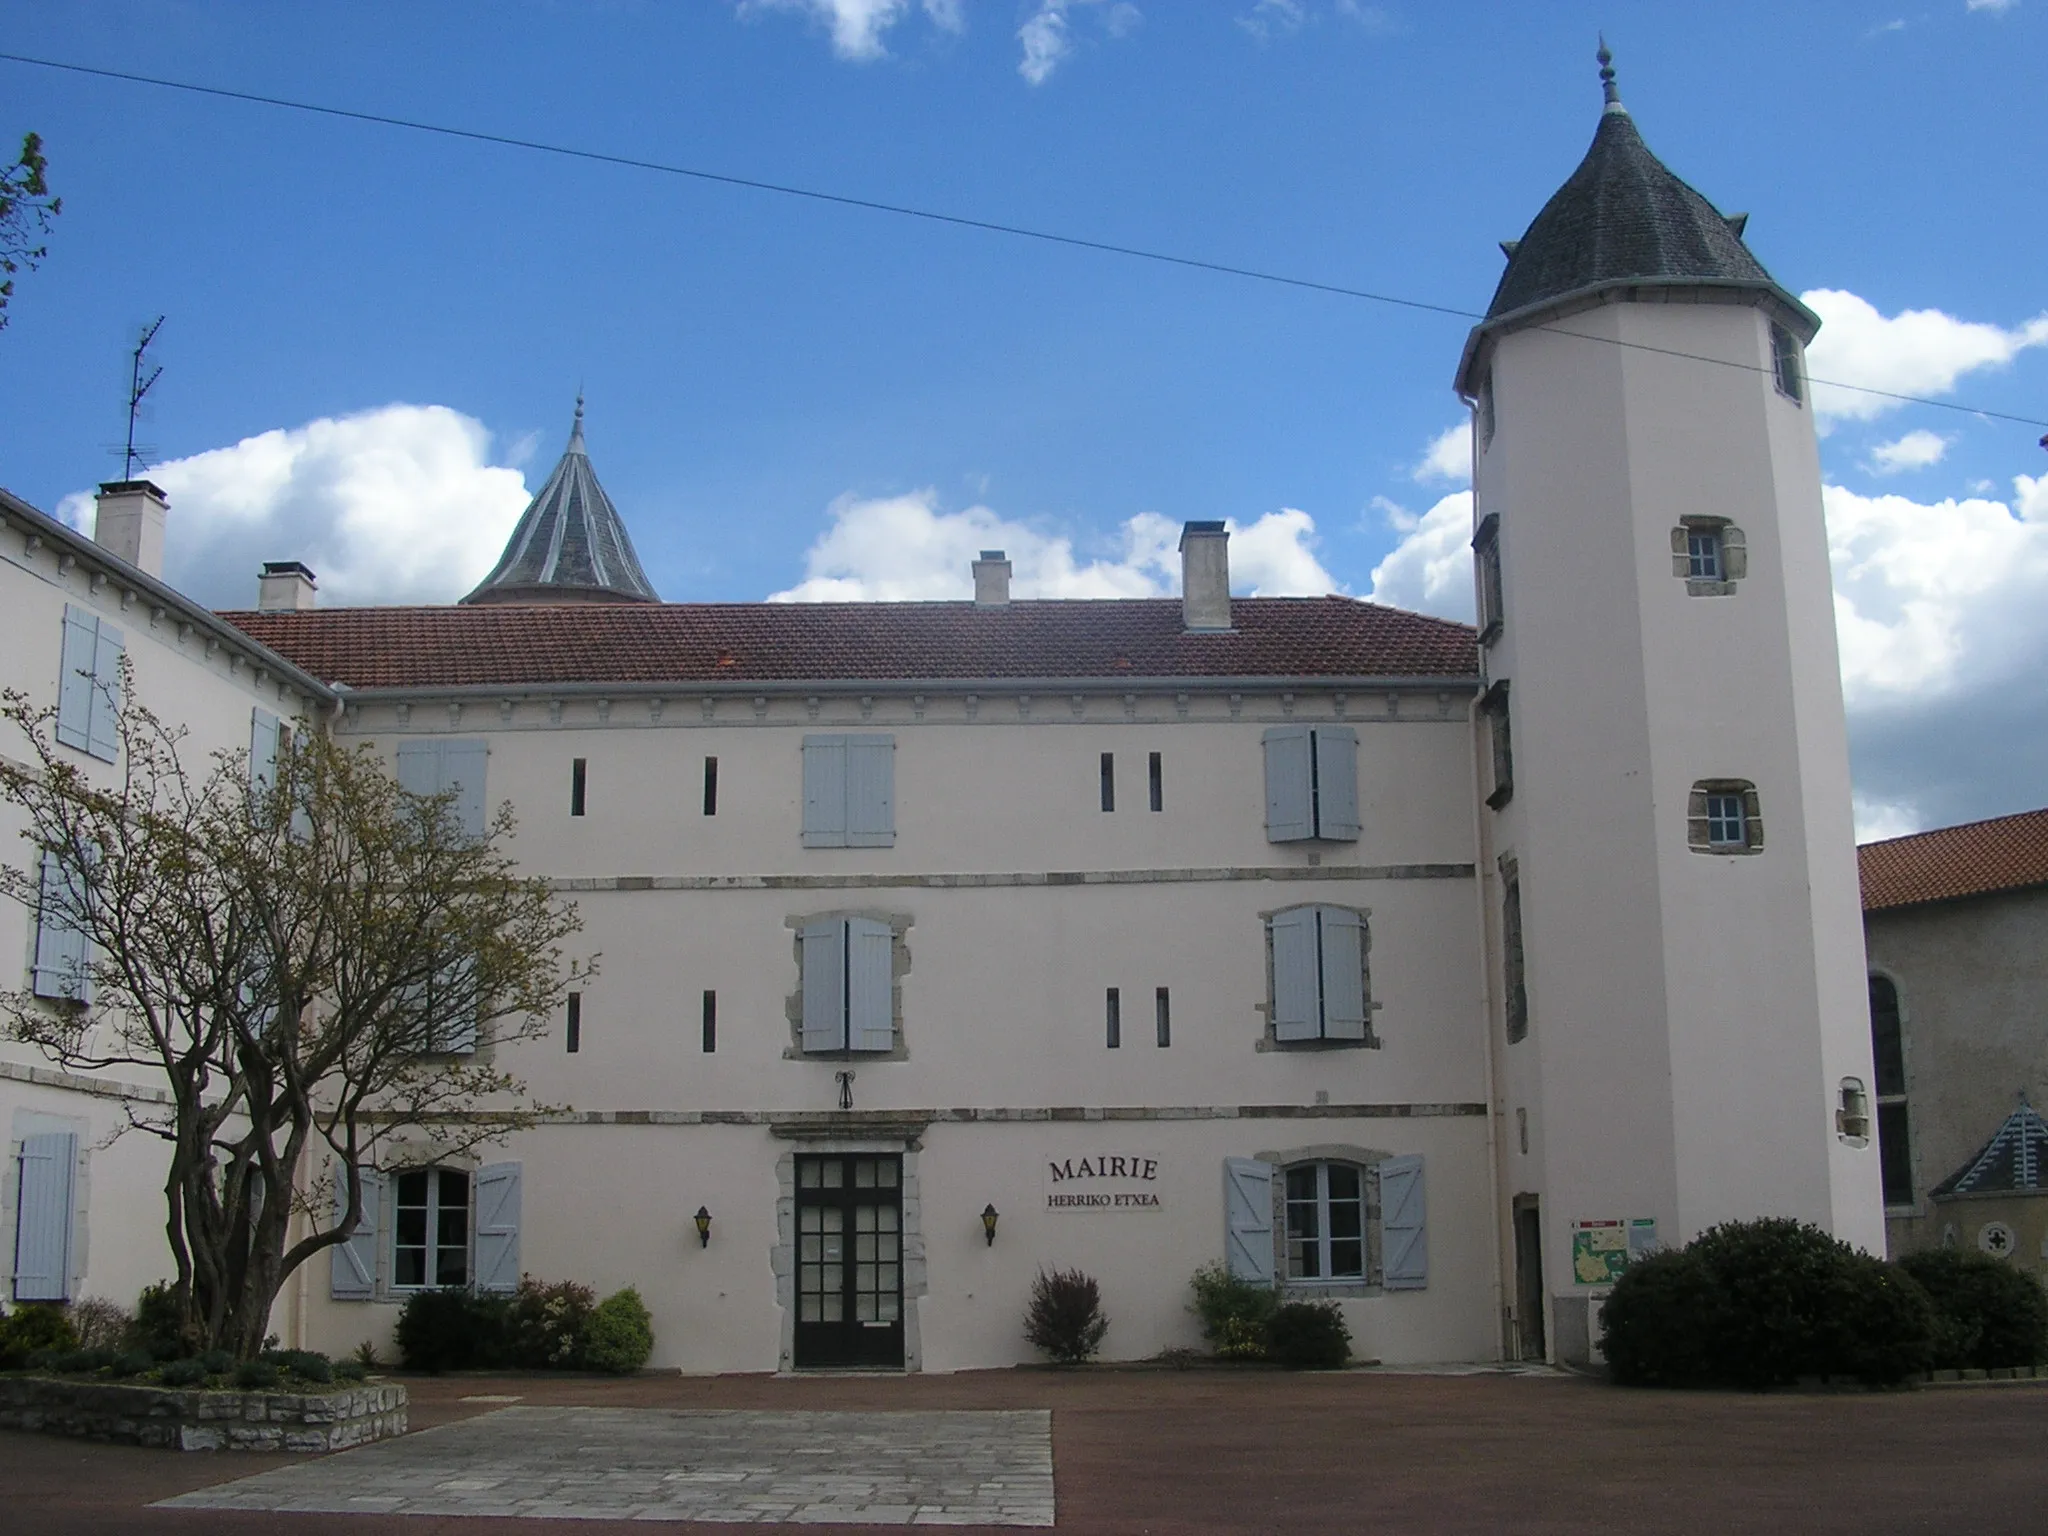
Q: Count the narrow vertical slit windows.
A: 8